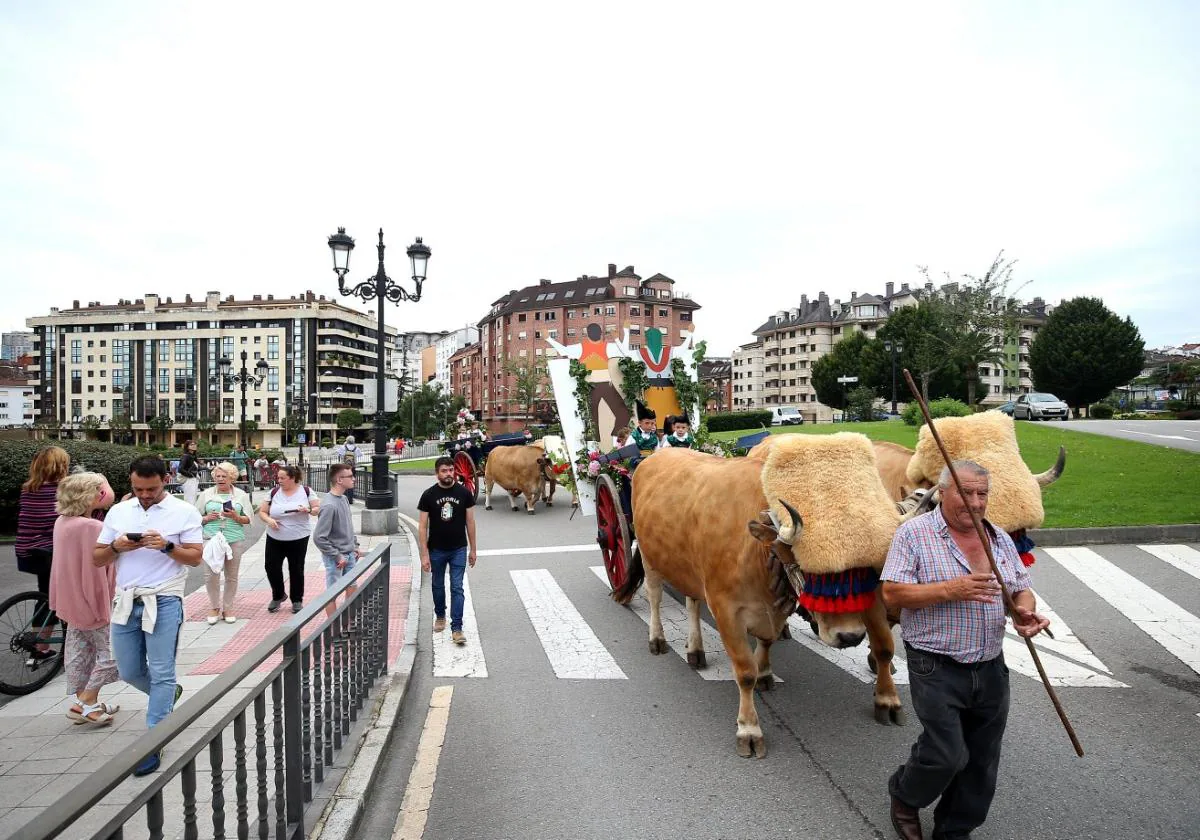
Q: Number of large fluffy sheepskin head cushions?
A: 2